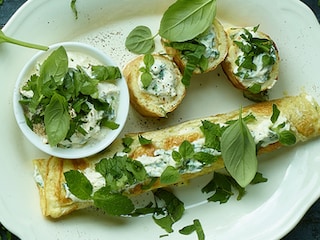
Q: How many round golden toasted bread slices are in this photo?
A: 3